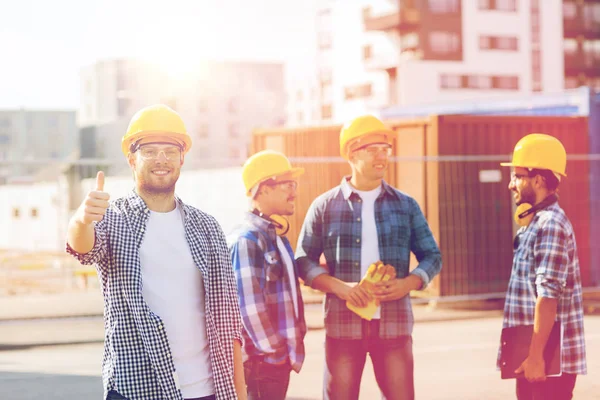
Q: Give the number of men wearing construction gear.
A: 4